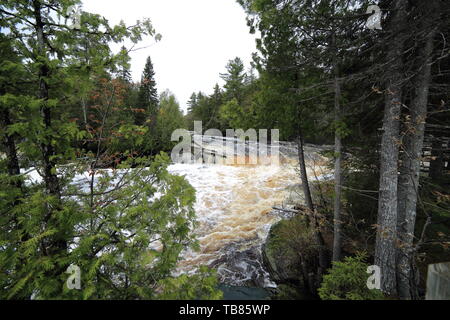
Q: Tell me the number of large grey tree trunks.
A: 2